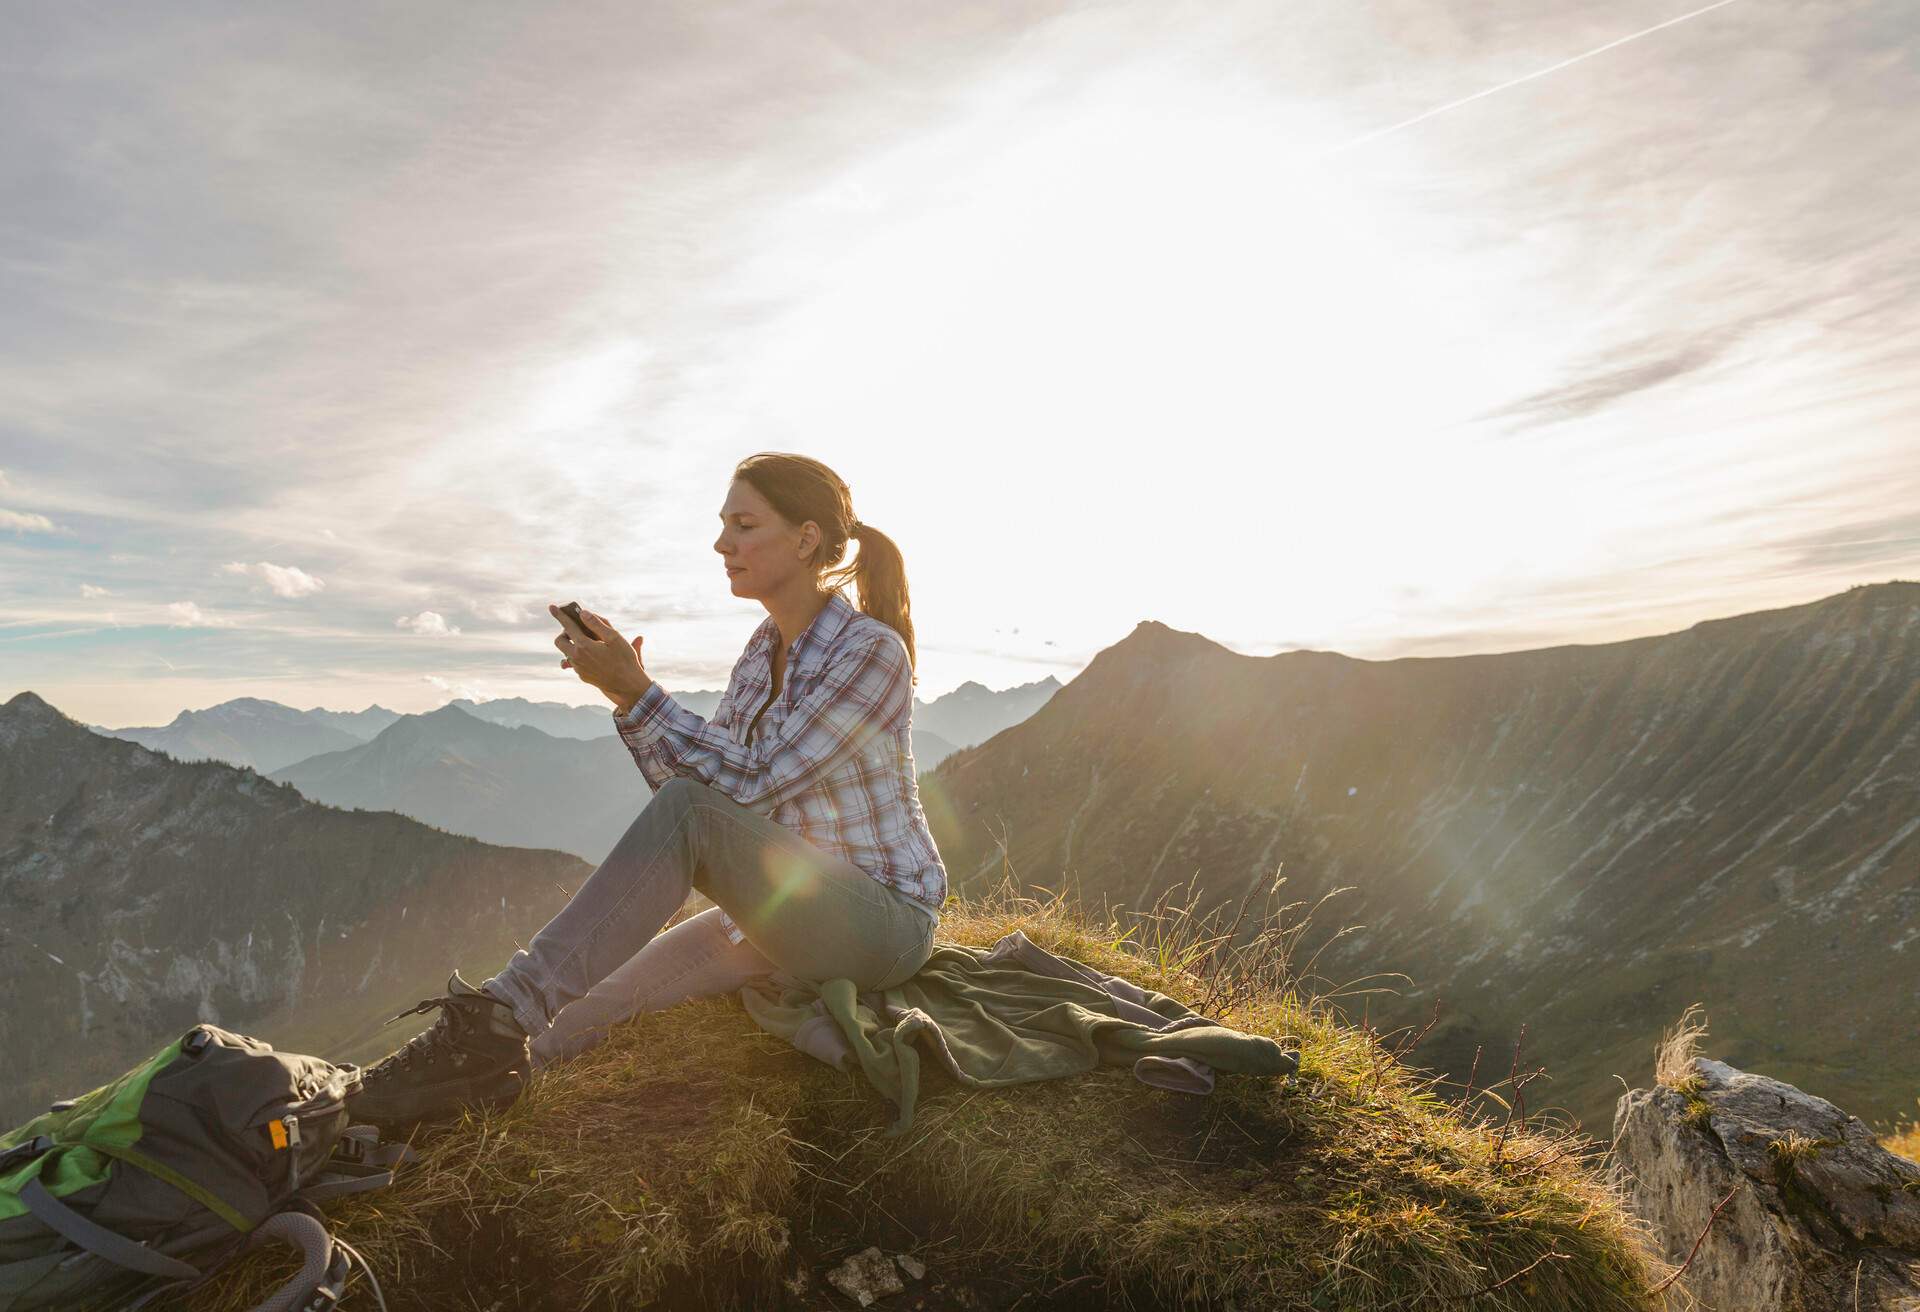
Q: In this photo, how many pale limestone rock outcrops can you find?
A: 1